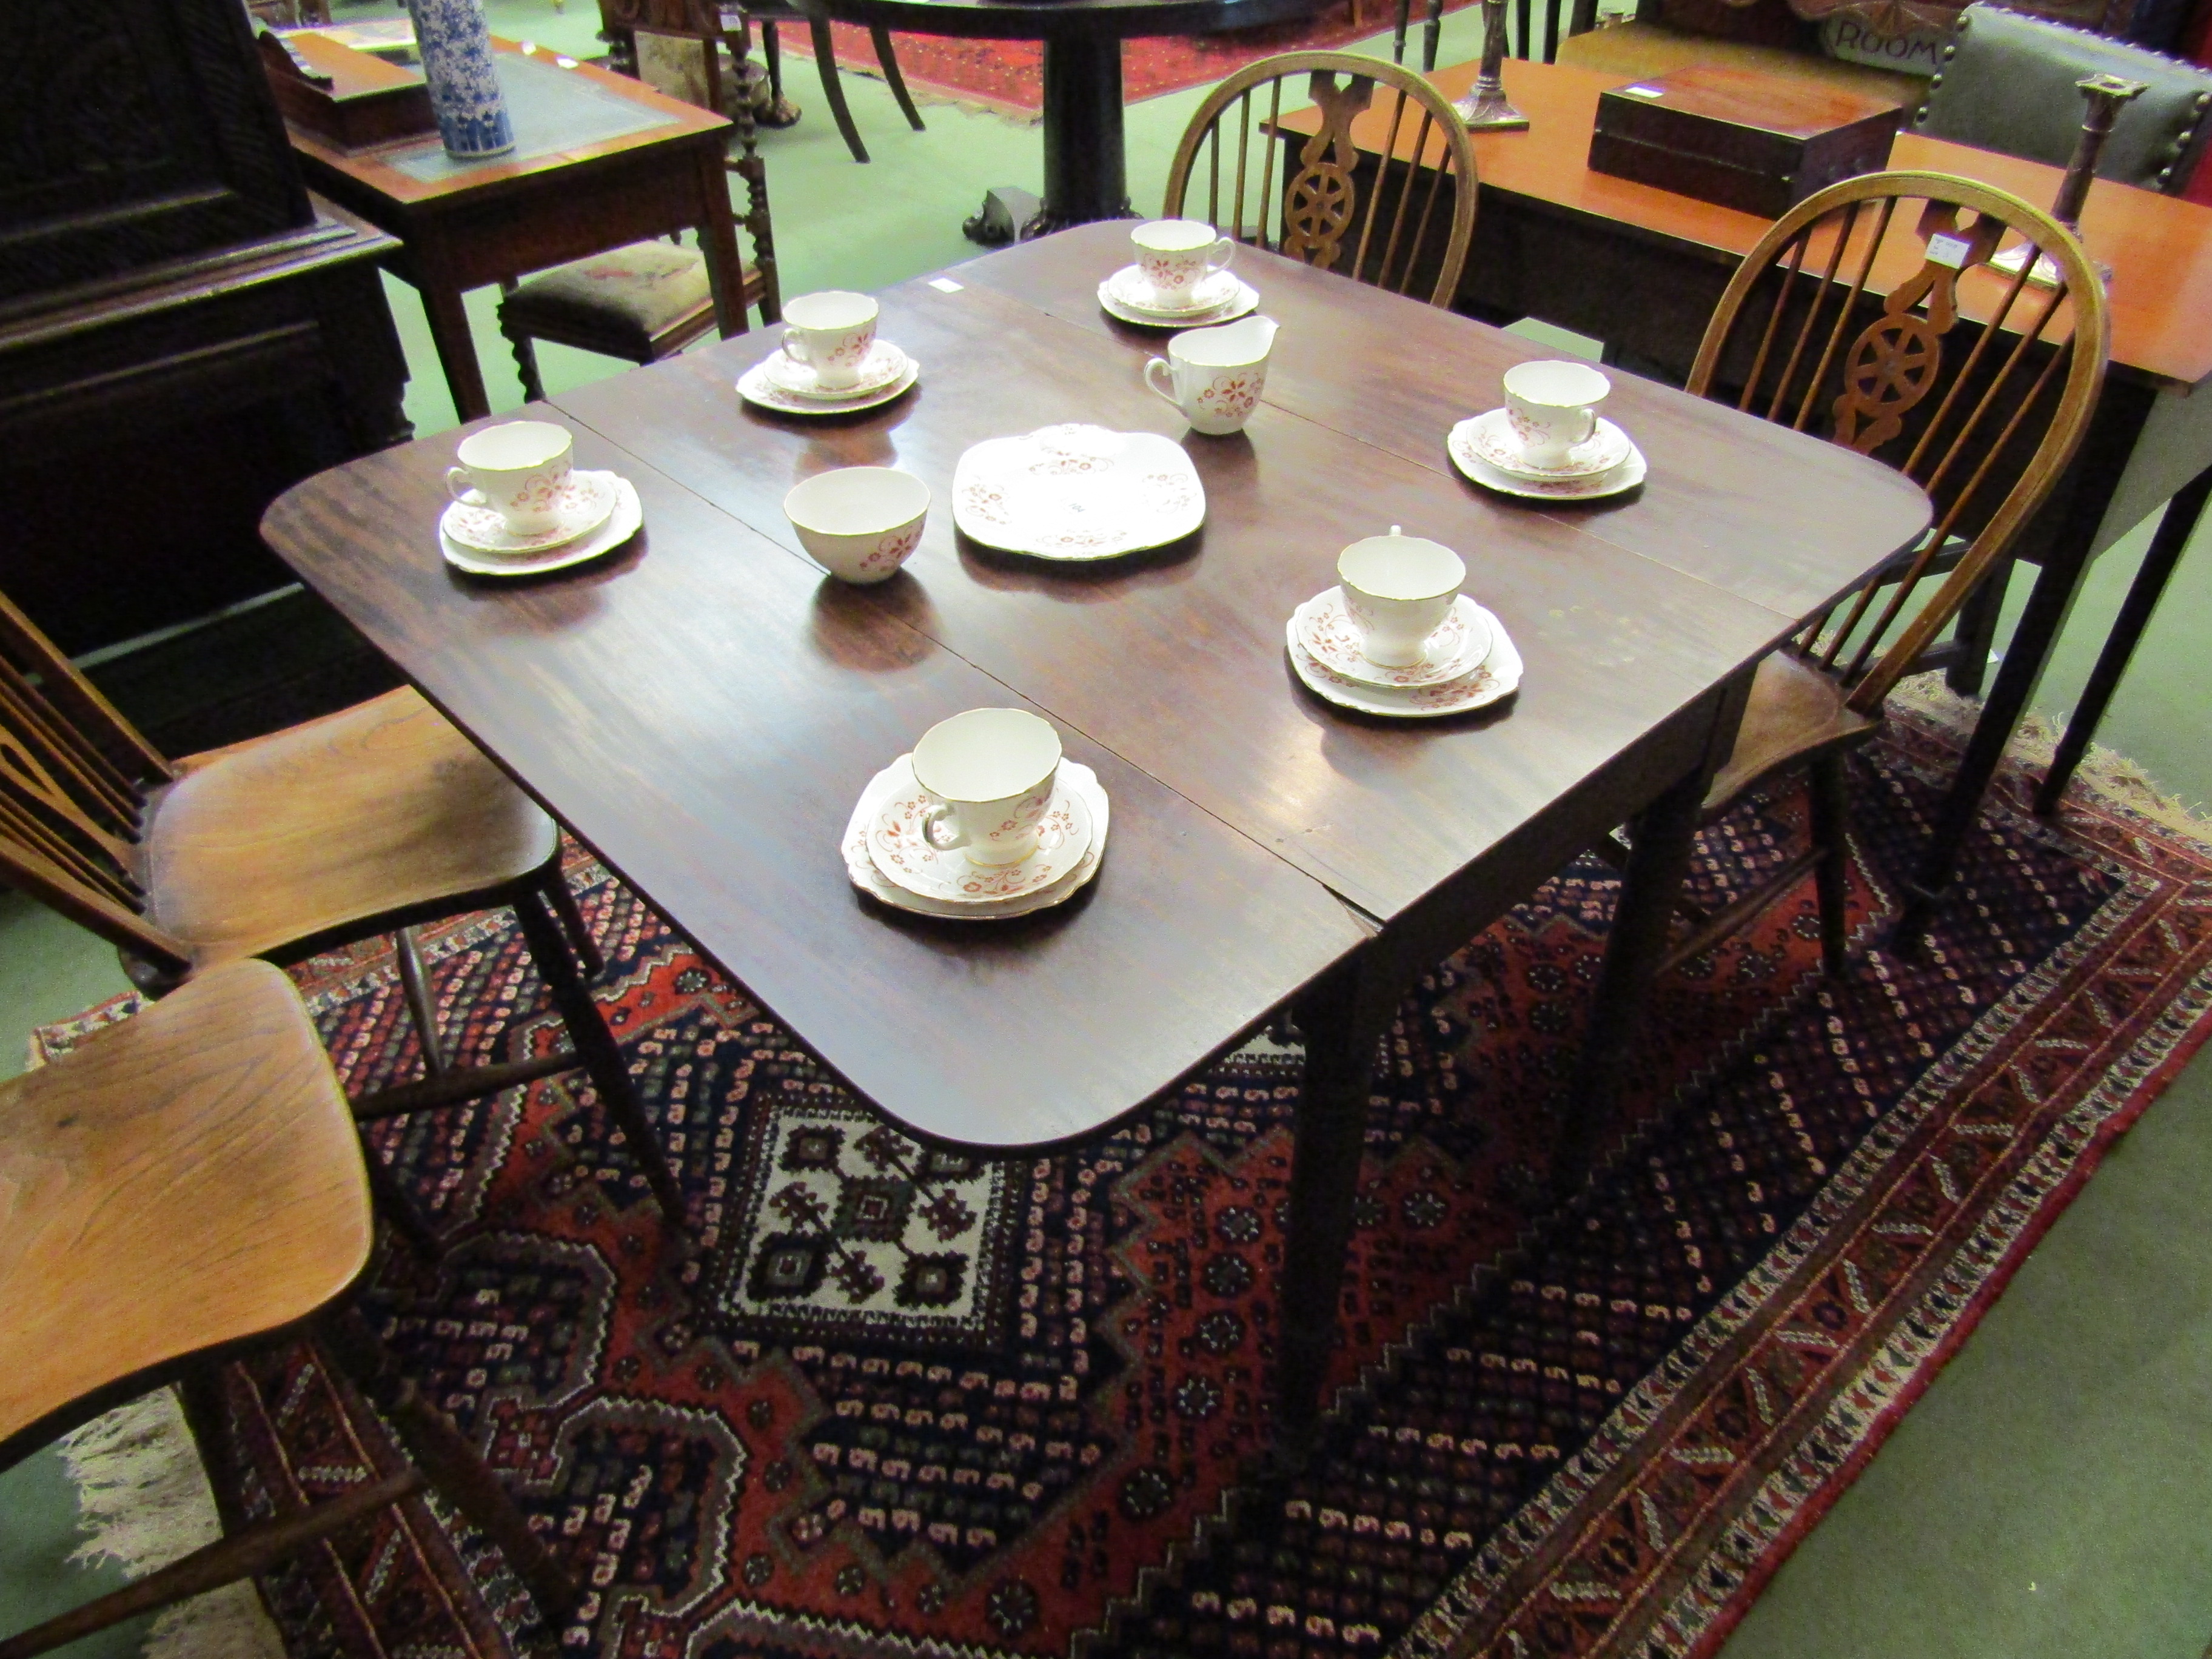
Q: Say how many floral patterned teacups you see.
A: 6